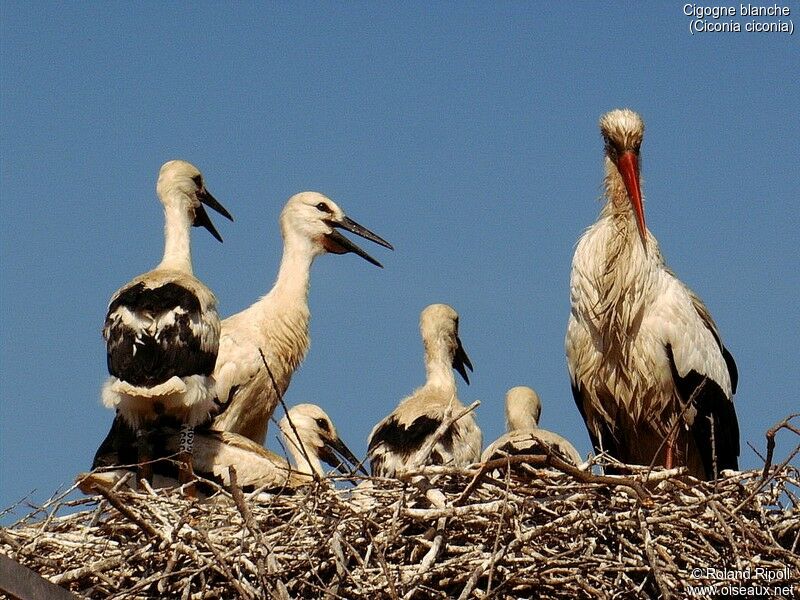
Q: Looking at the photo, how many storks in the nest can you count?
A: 6